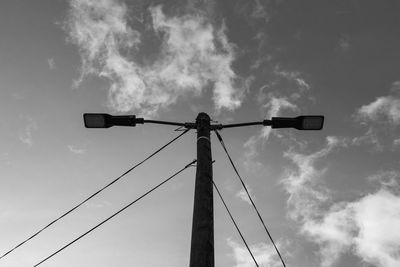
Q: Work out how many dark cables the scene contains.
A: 4